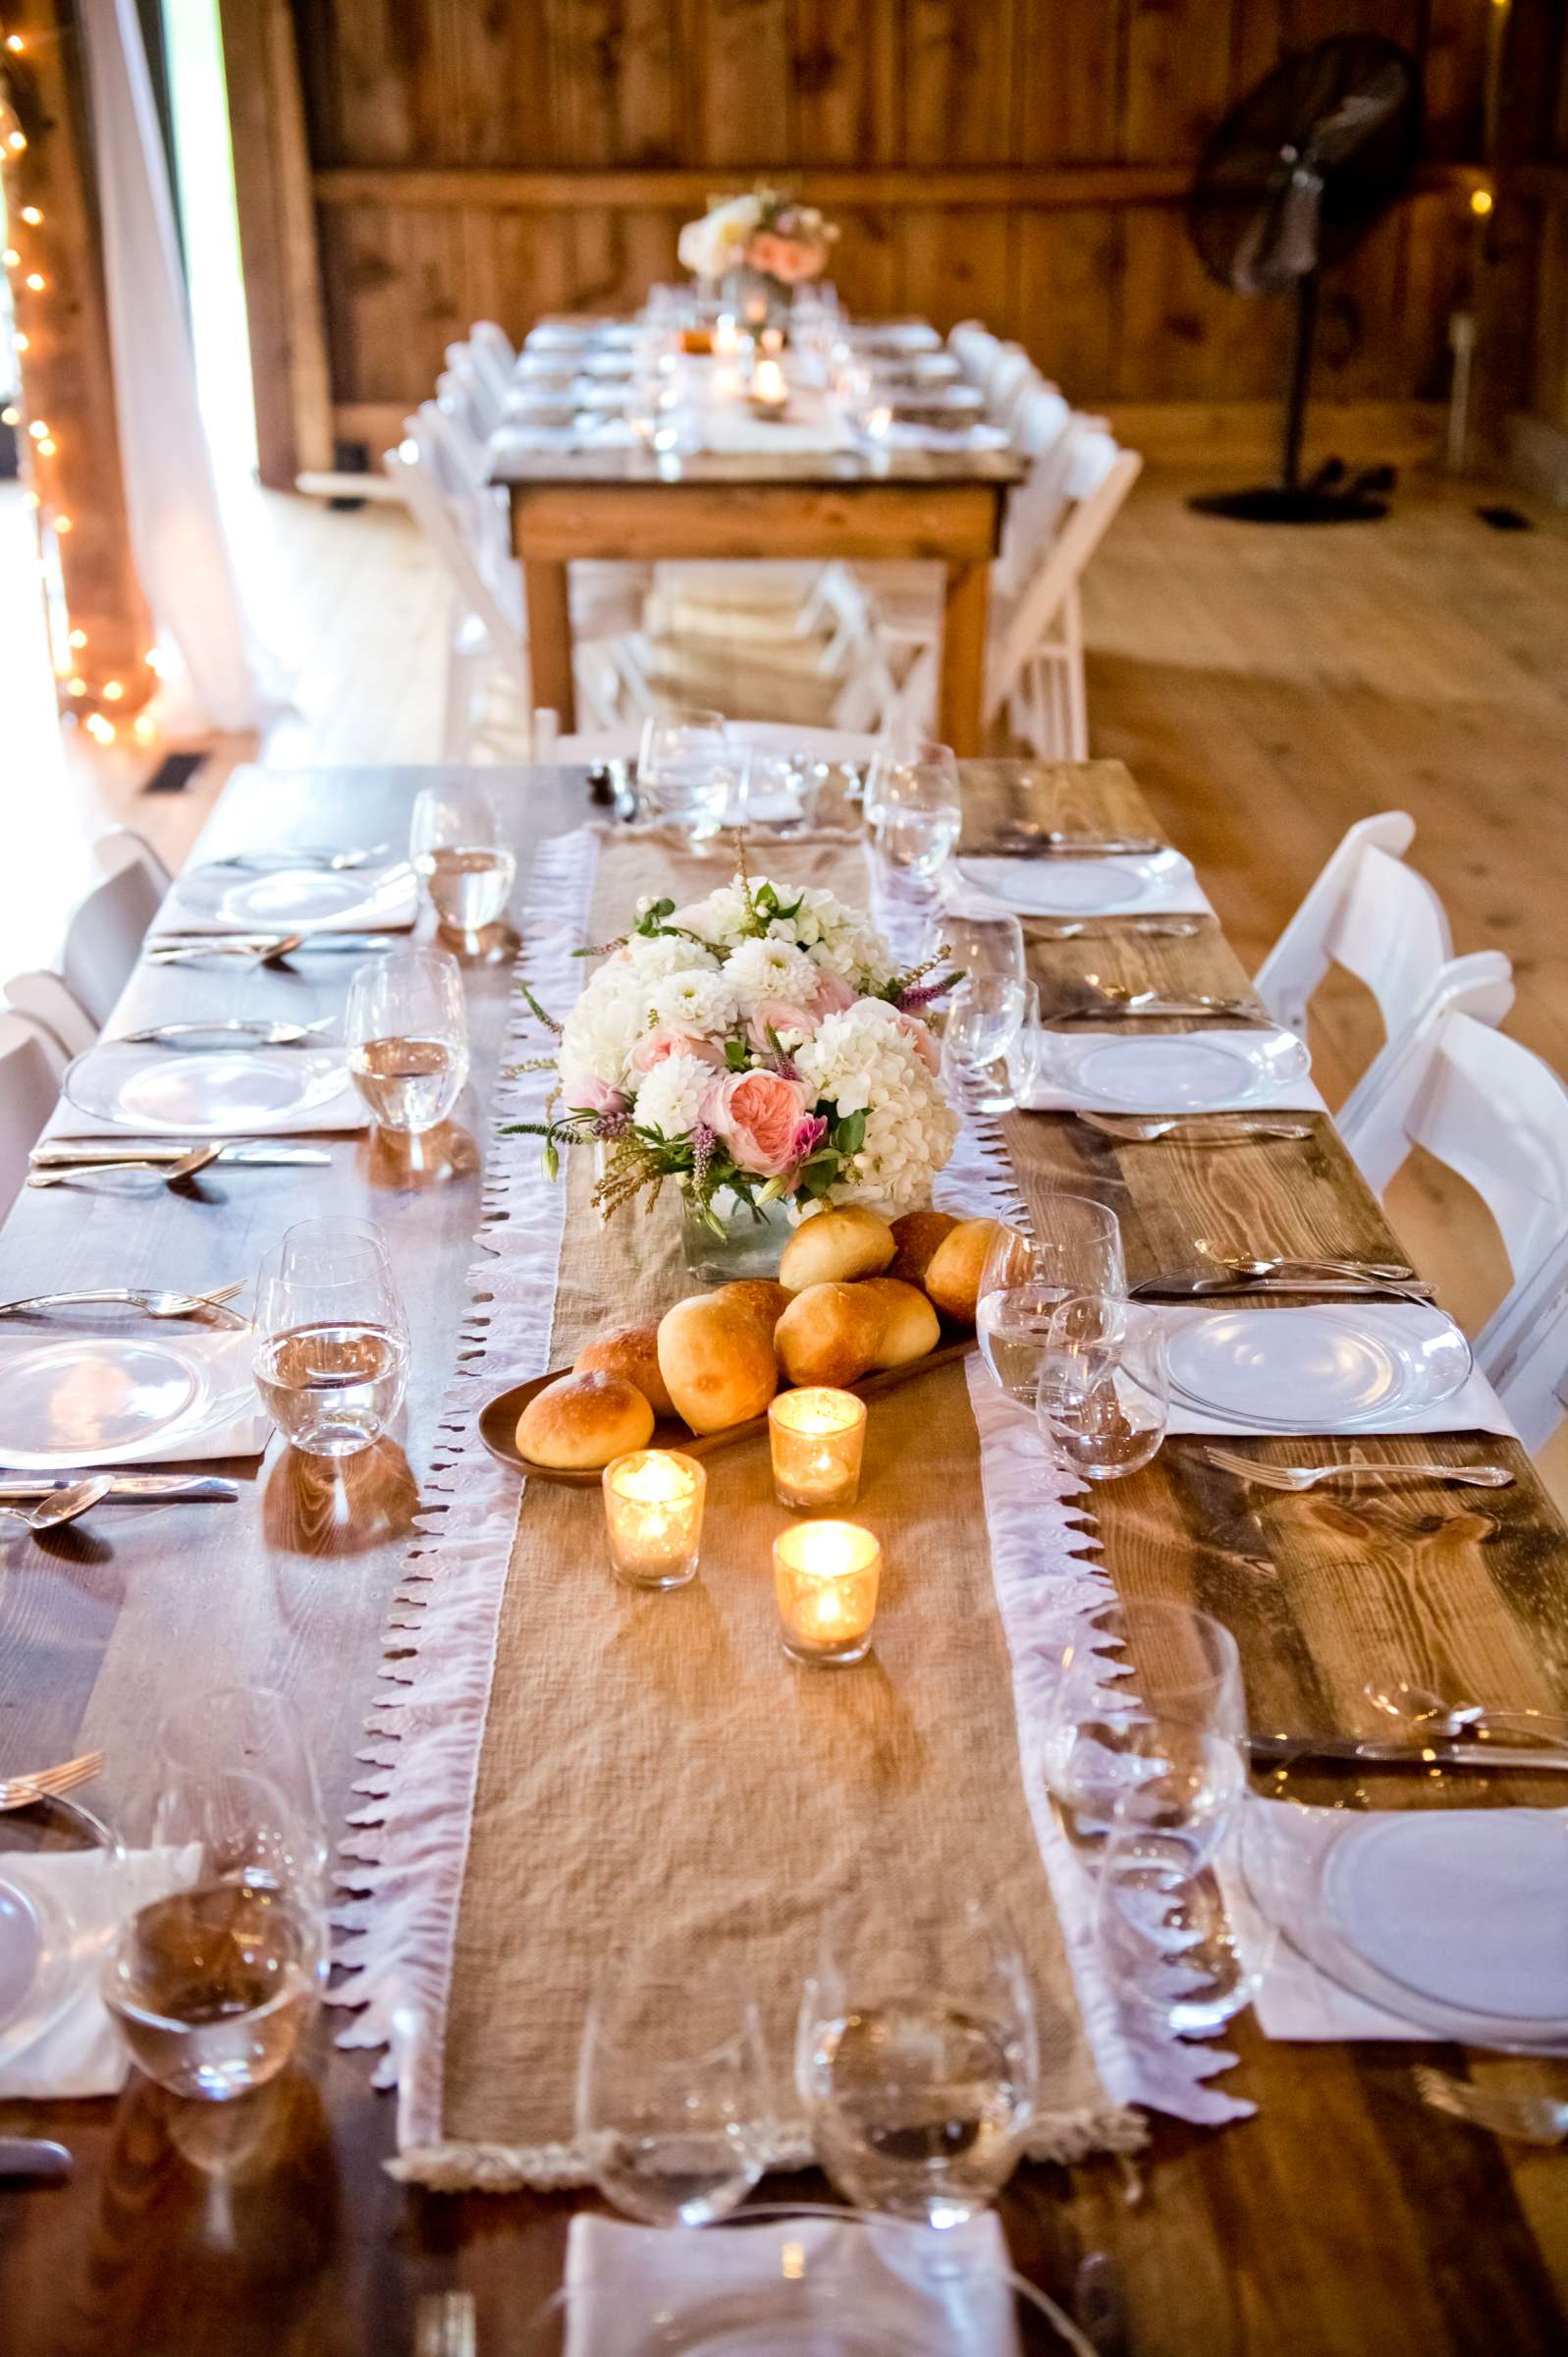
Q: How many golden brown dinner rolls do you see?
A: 9